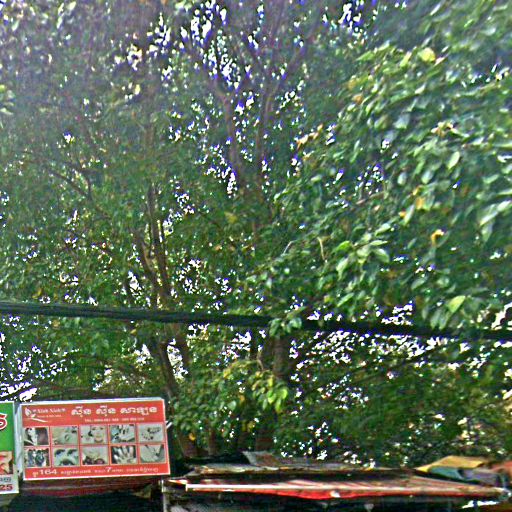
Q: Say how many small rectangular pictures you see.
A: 10